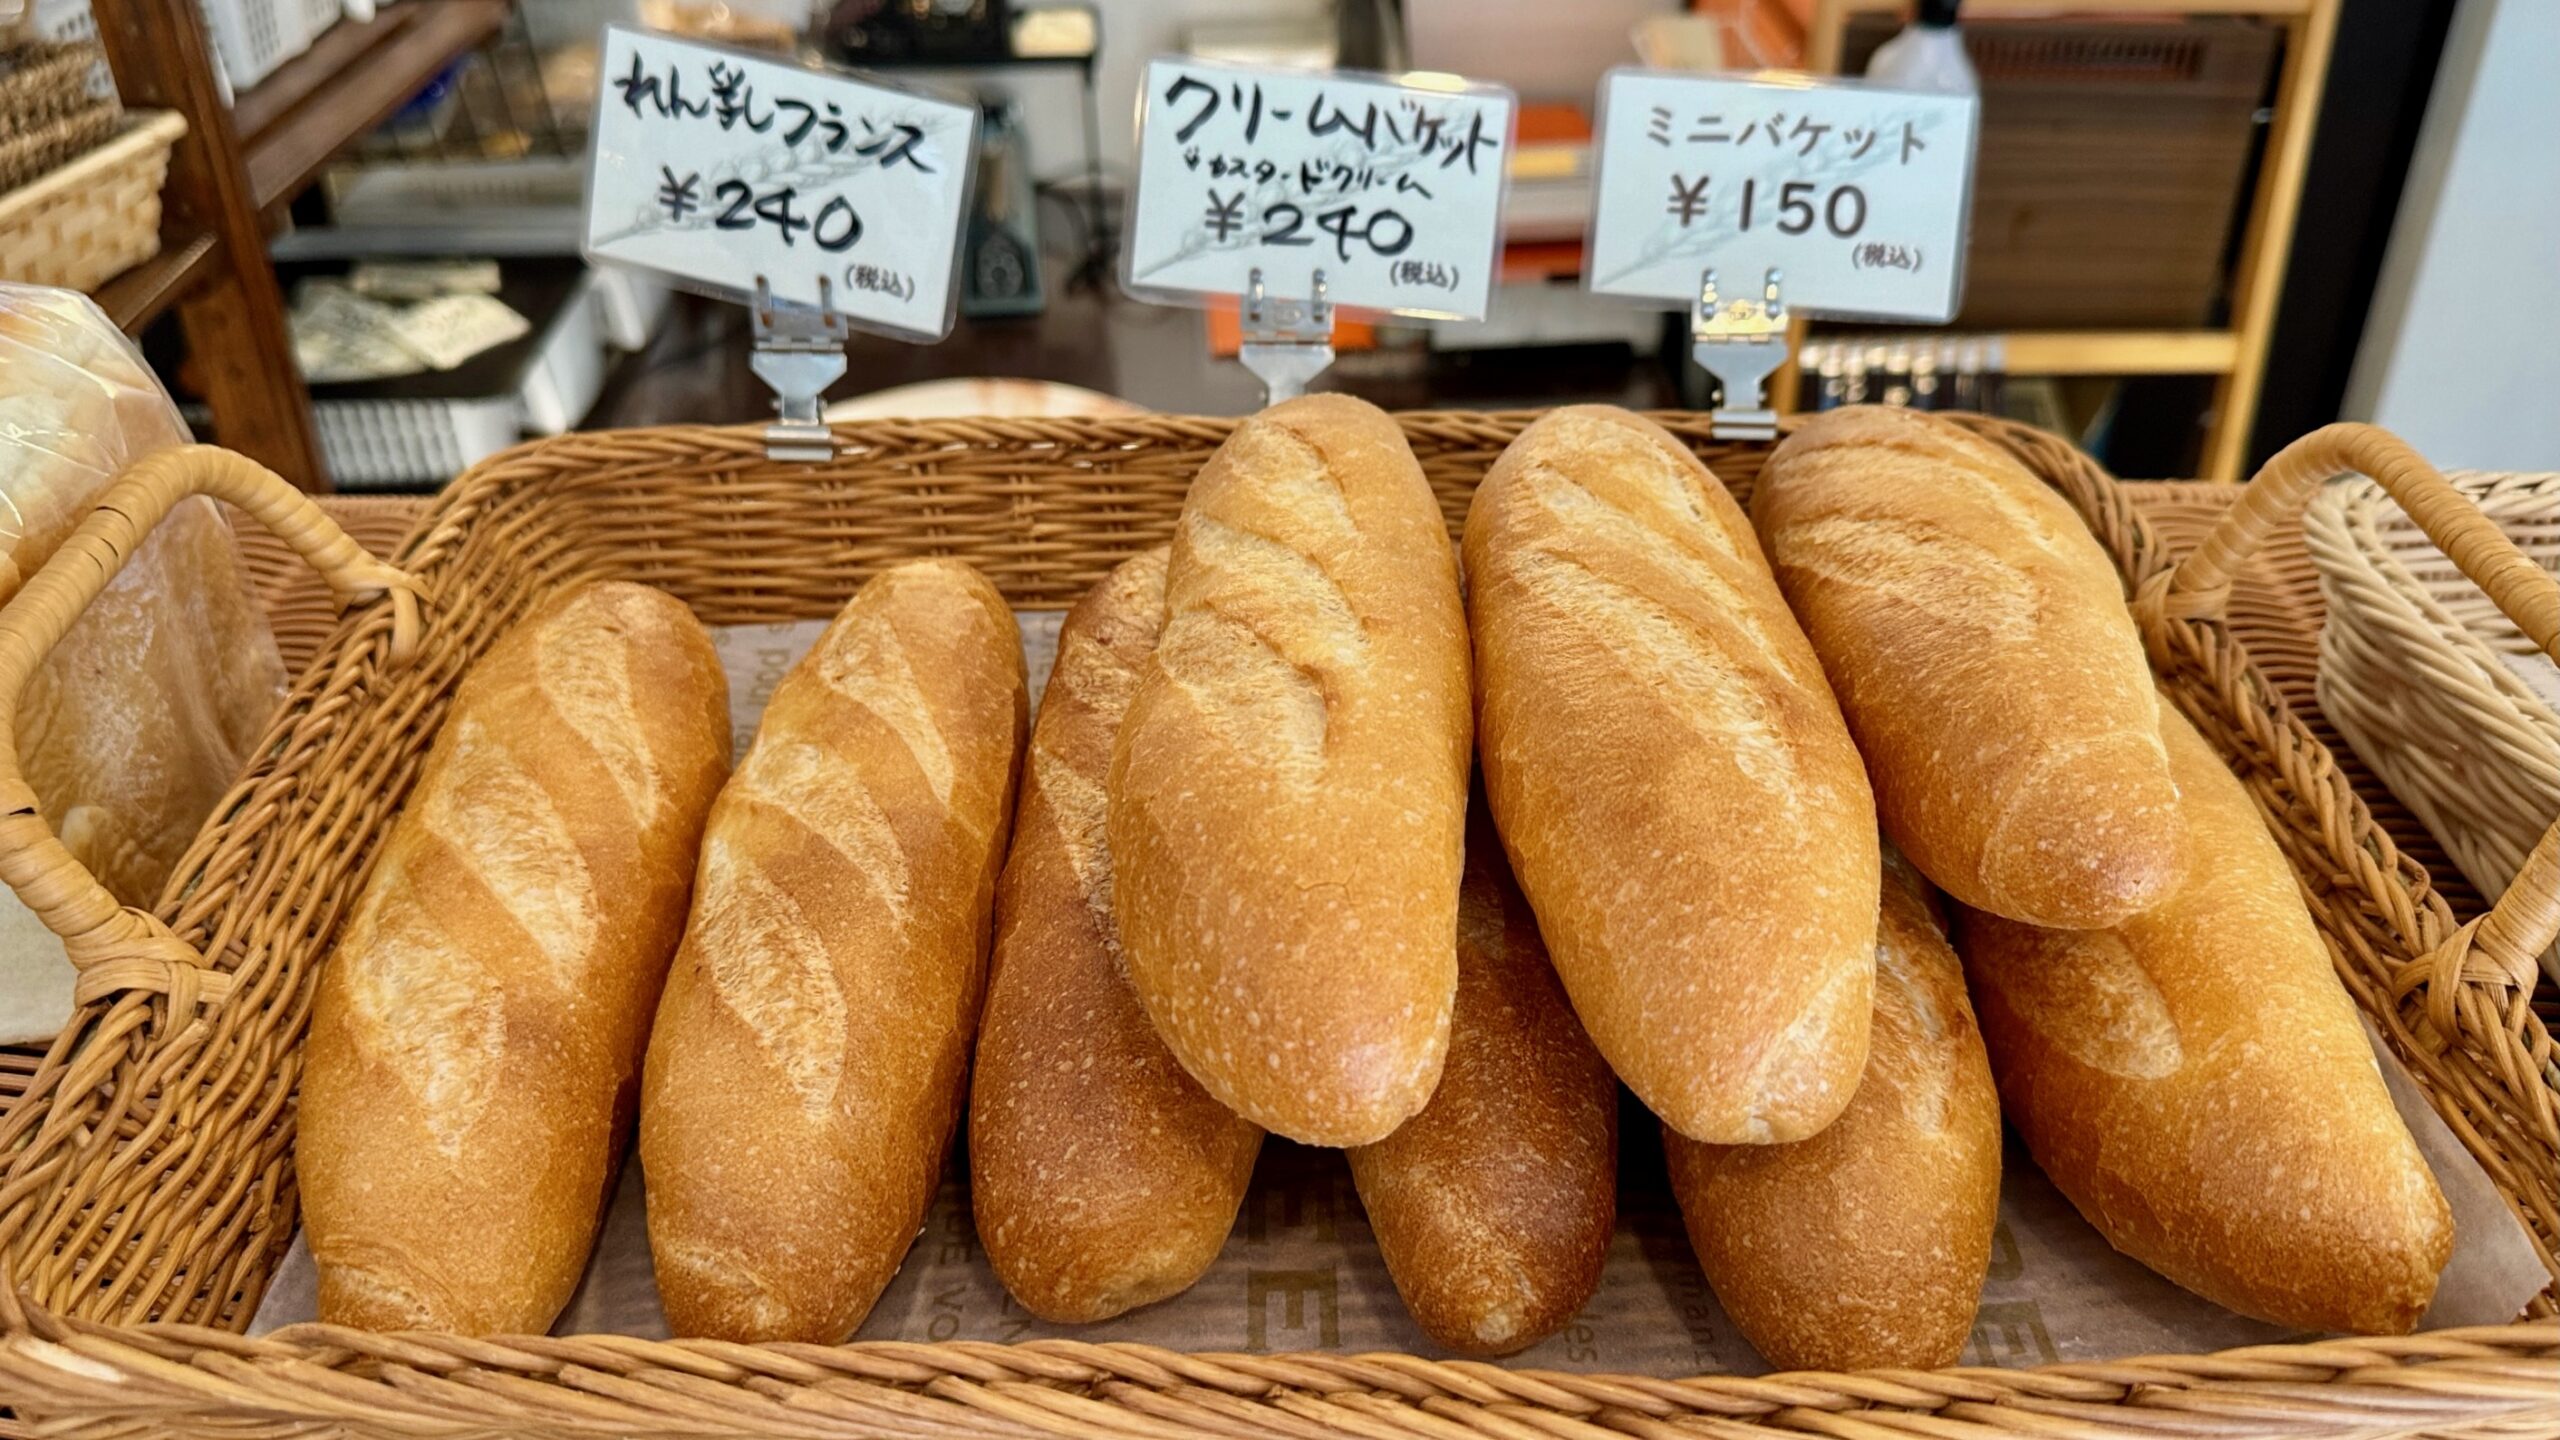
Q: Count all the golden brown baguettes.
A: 9